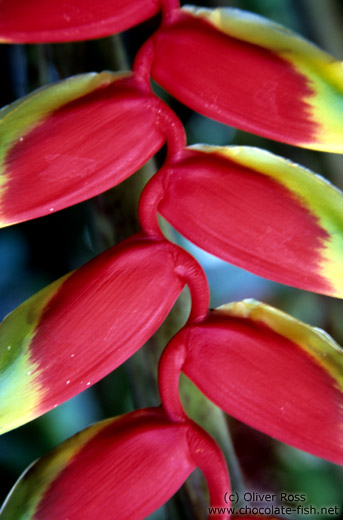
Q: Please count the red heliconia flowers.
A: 7